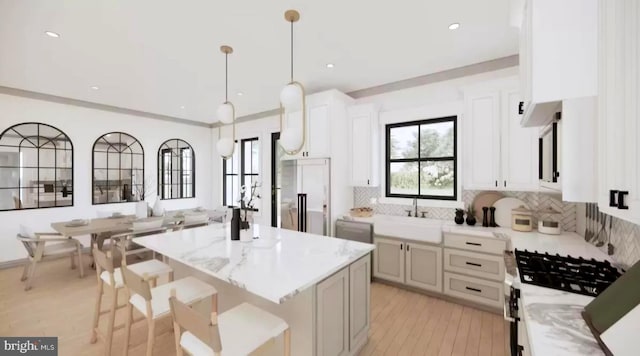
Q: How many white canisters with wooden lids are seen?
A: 2